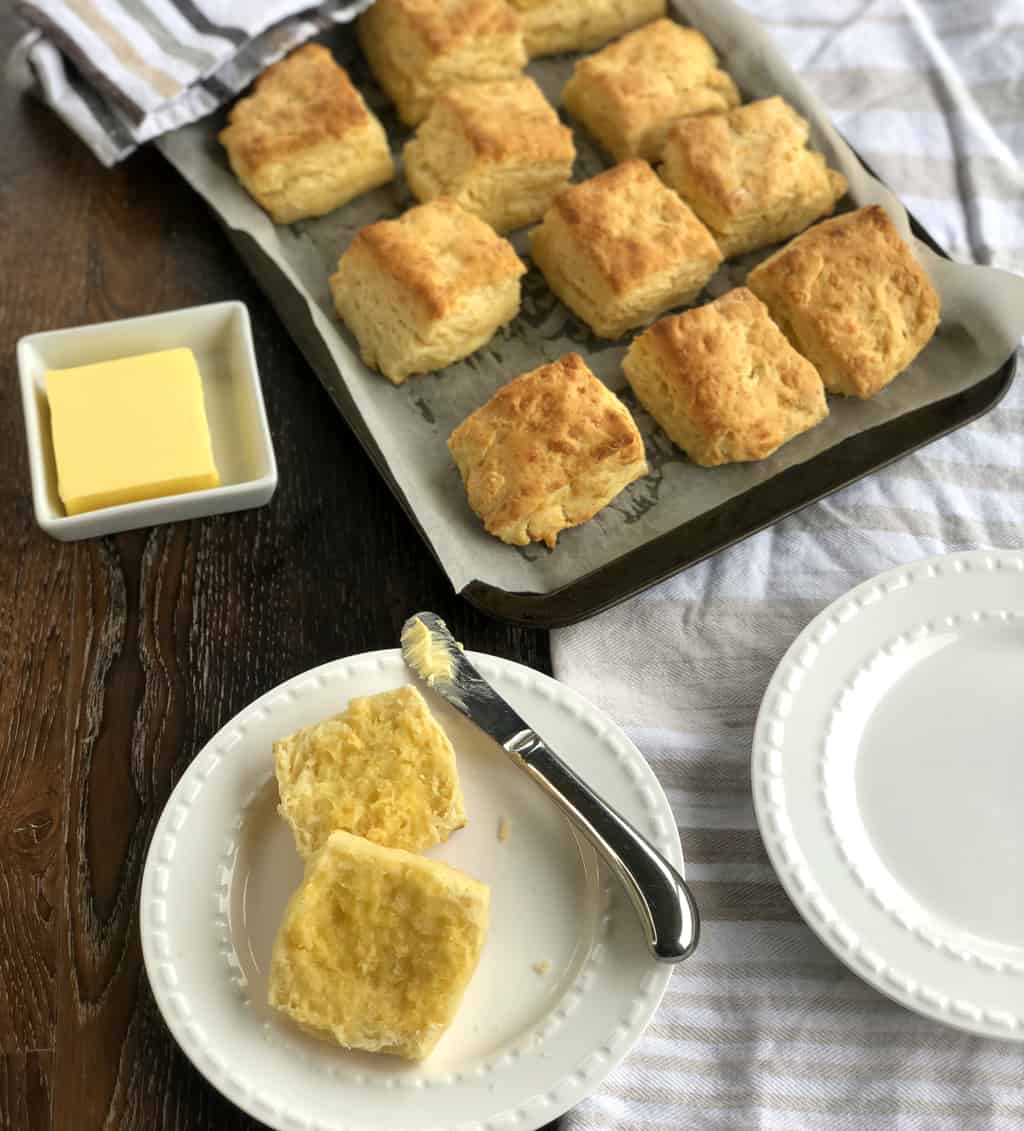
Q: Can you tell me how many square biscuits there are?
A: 12